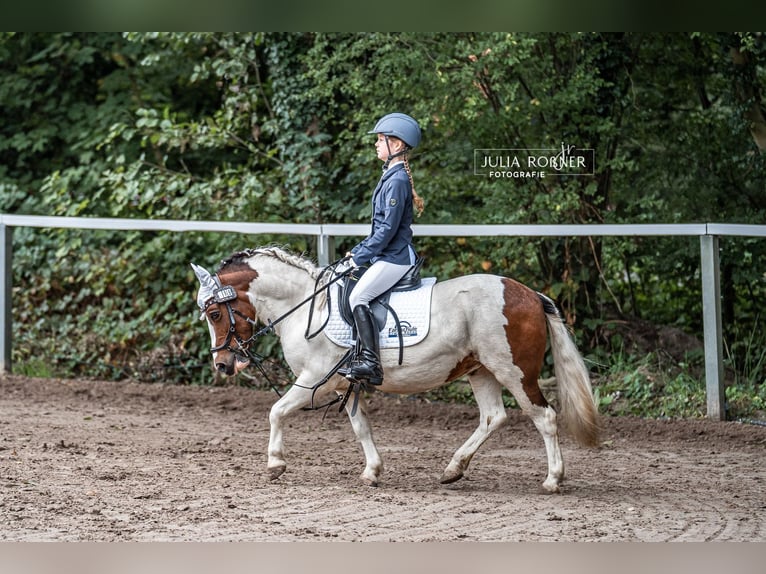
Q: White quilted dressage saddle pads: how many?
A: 1